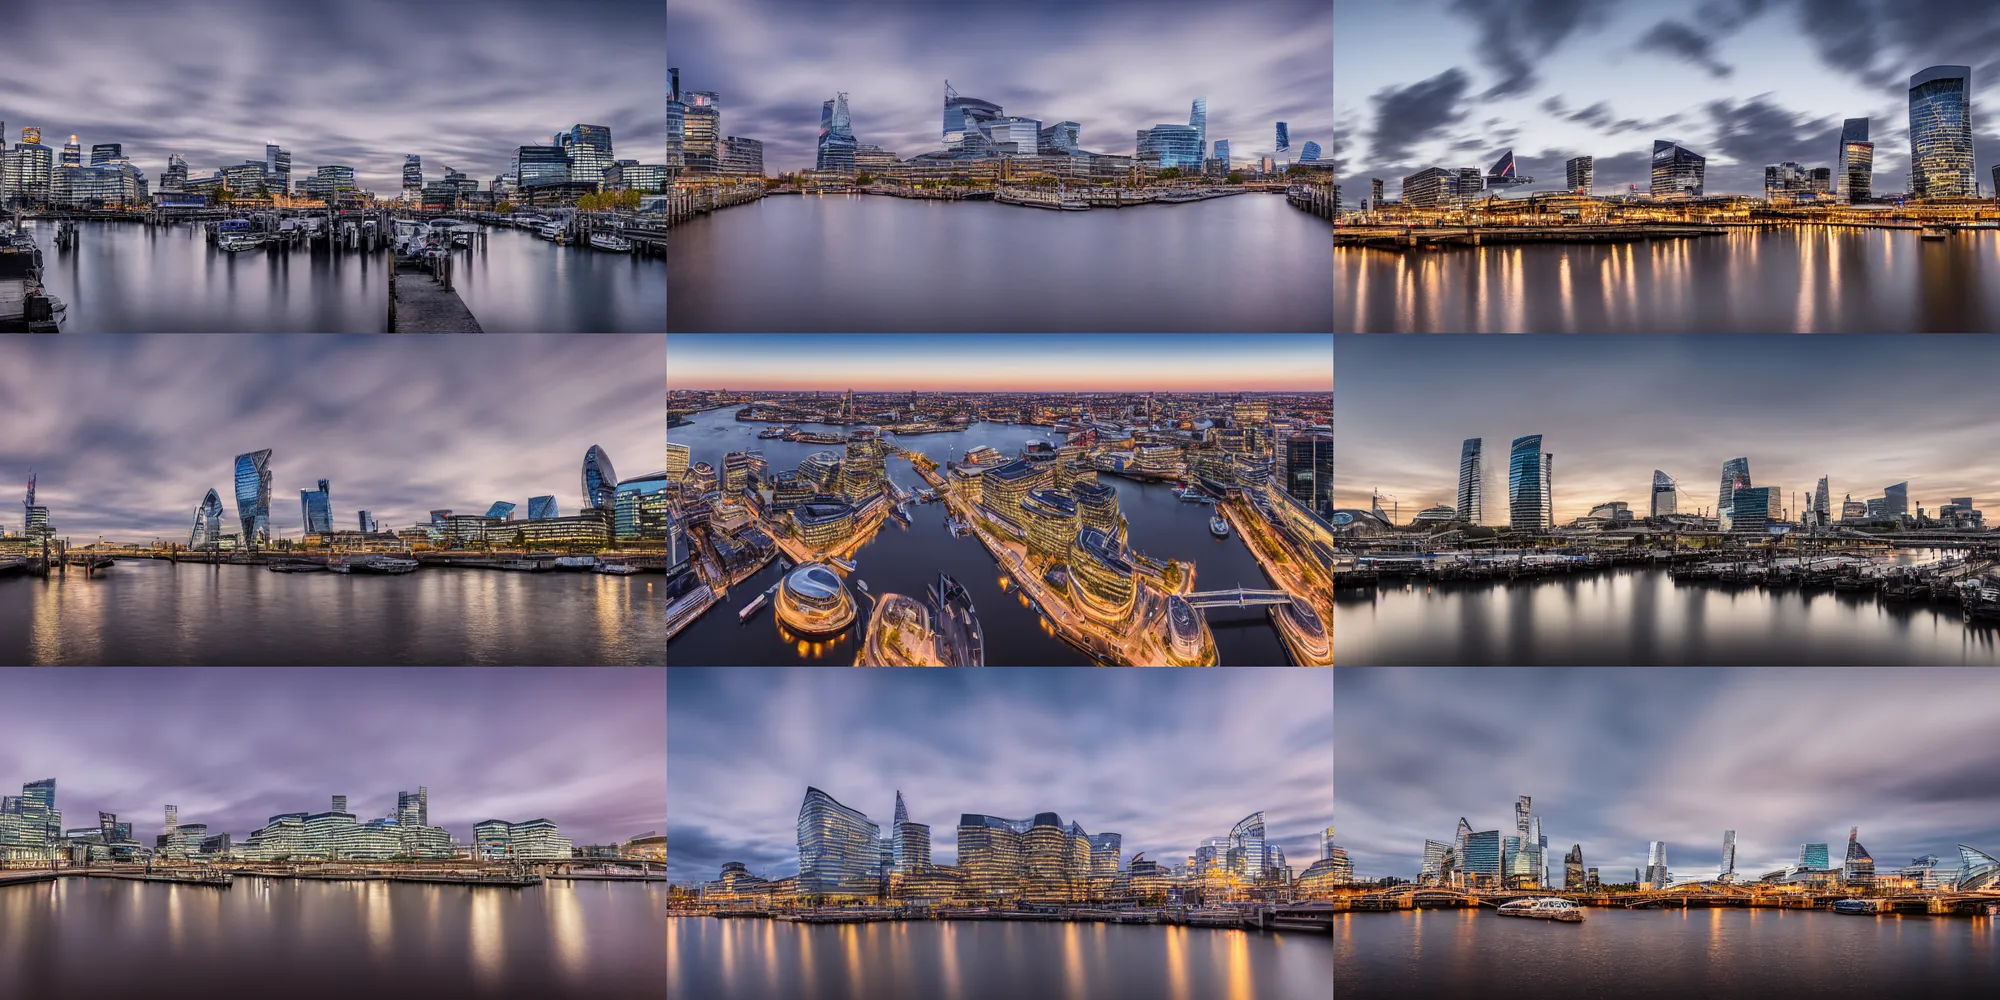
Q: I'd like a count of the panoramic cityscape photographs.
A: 9